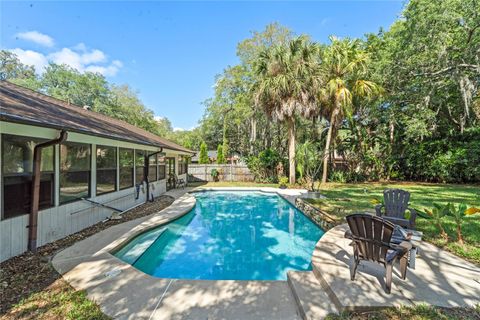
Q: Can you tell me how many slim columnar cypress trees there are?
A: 2